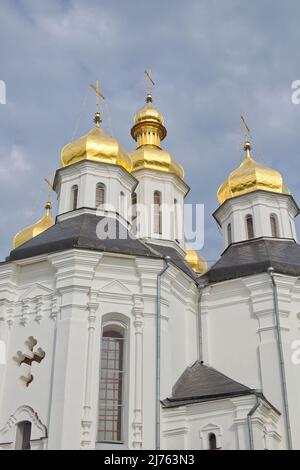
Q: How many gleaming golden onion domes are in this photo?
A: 5